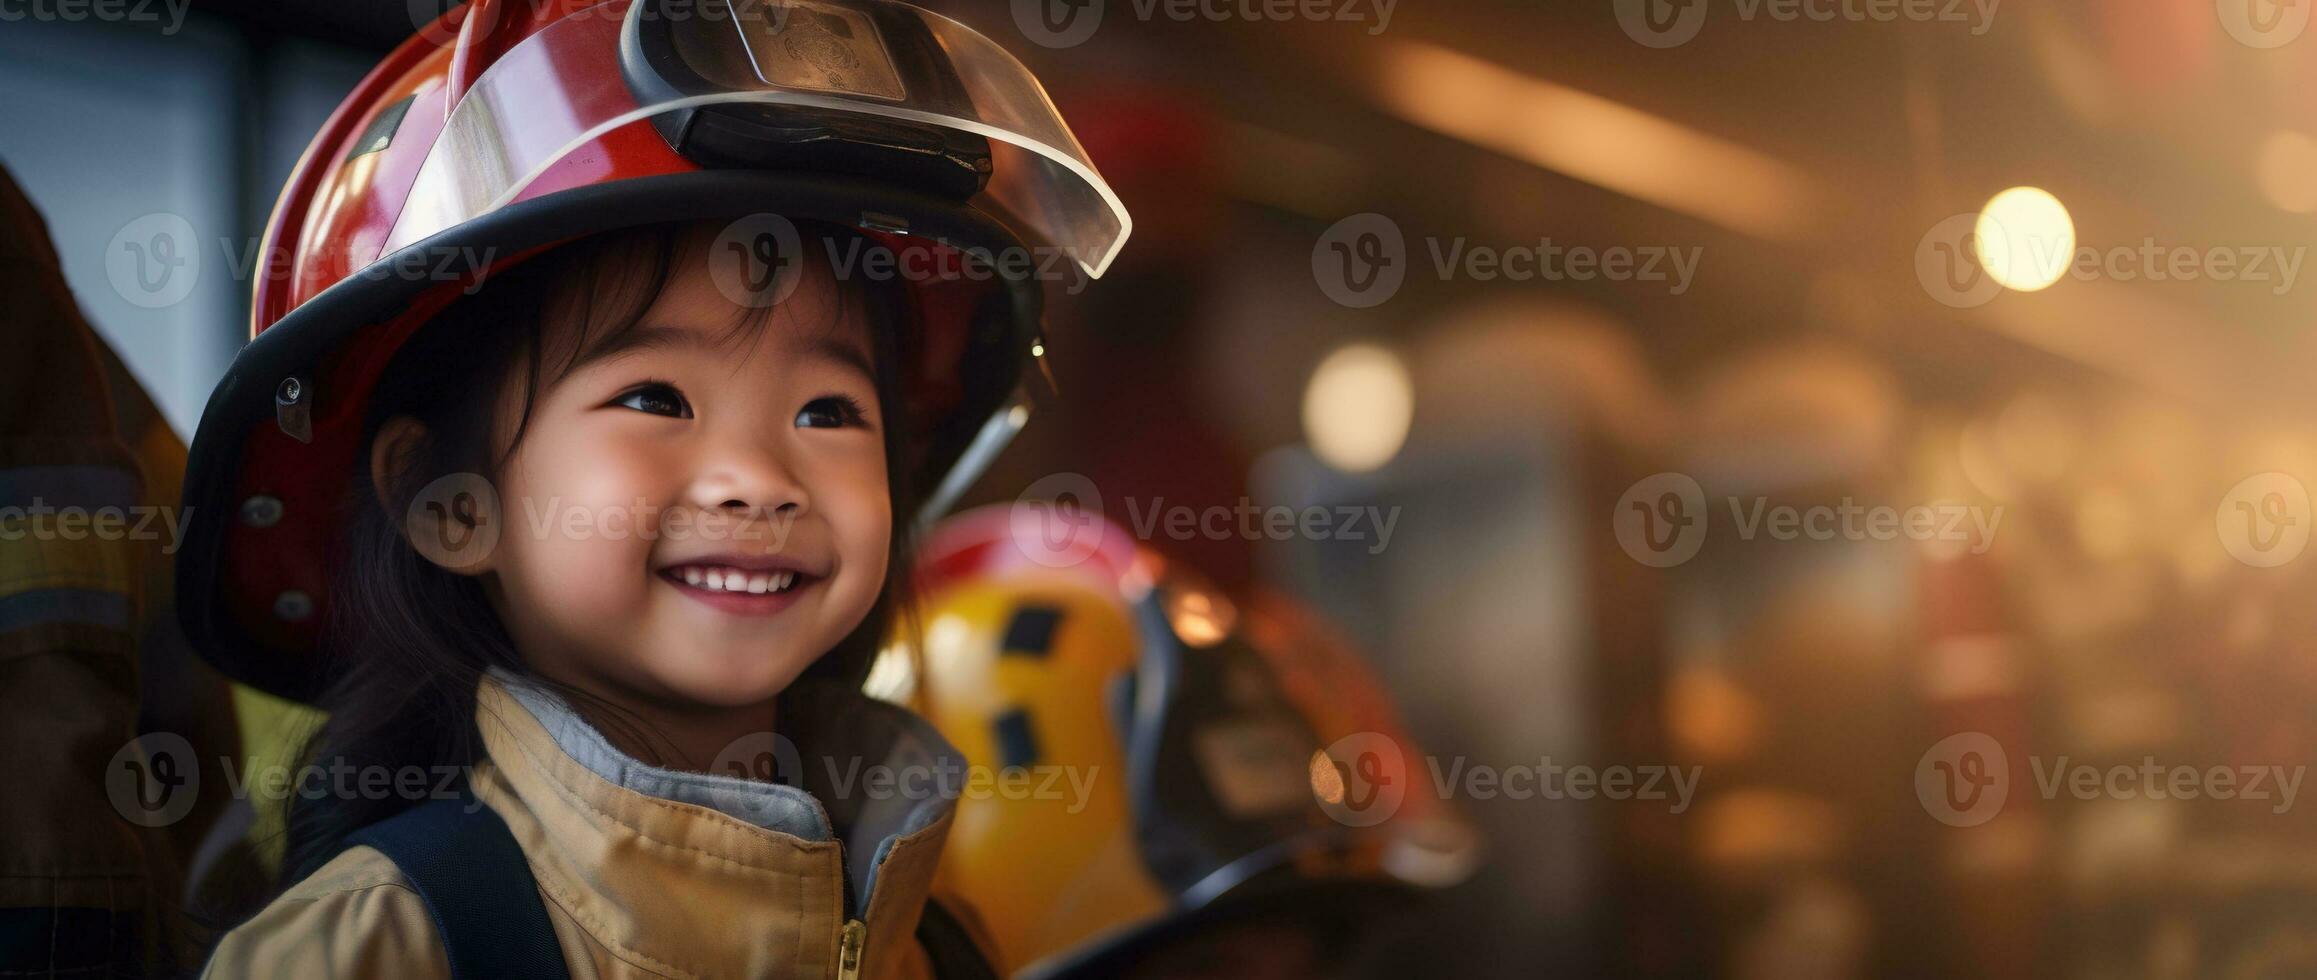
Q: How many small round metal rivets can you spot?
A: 3